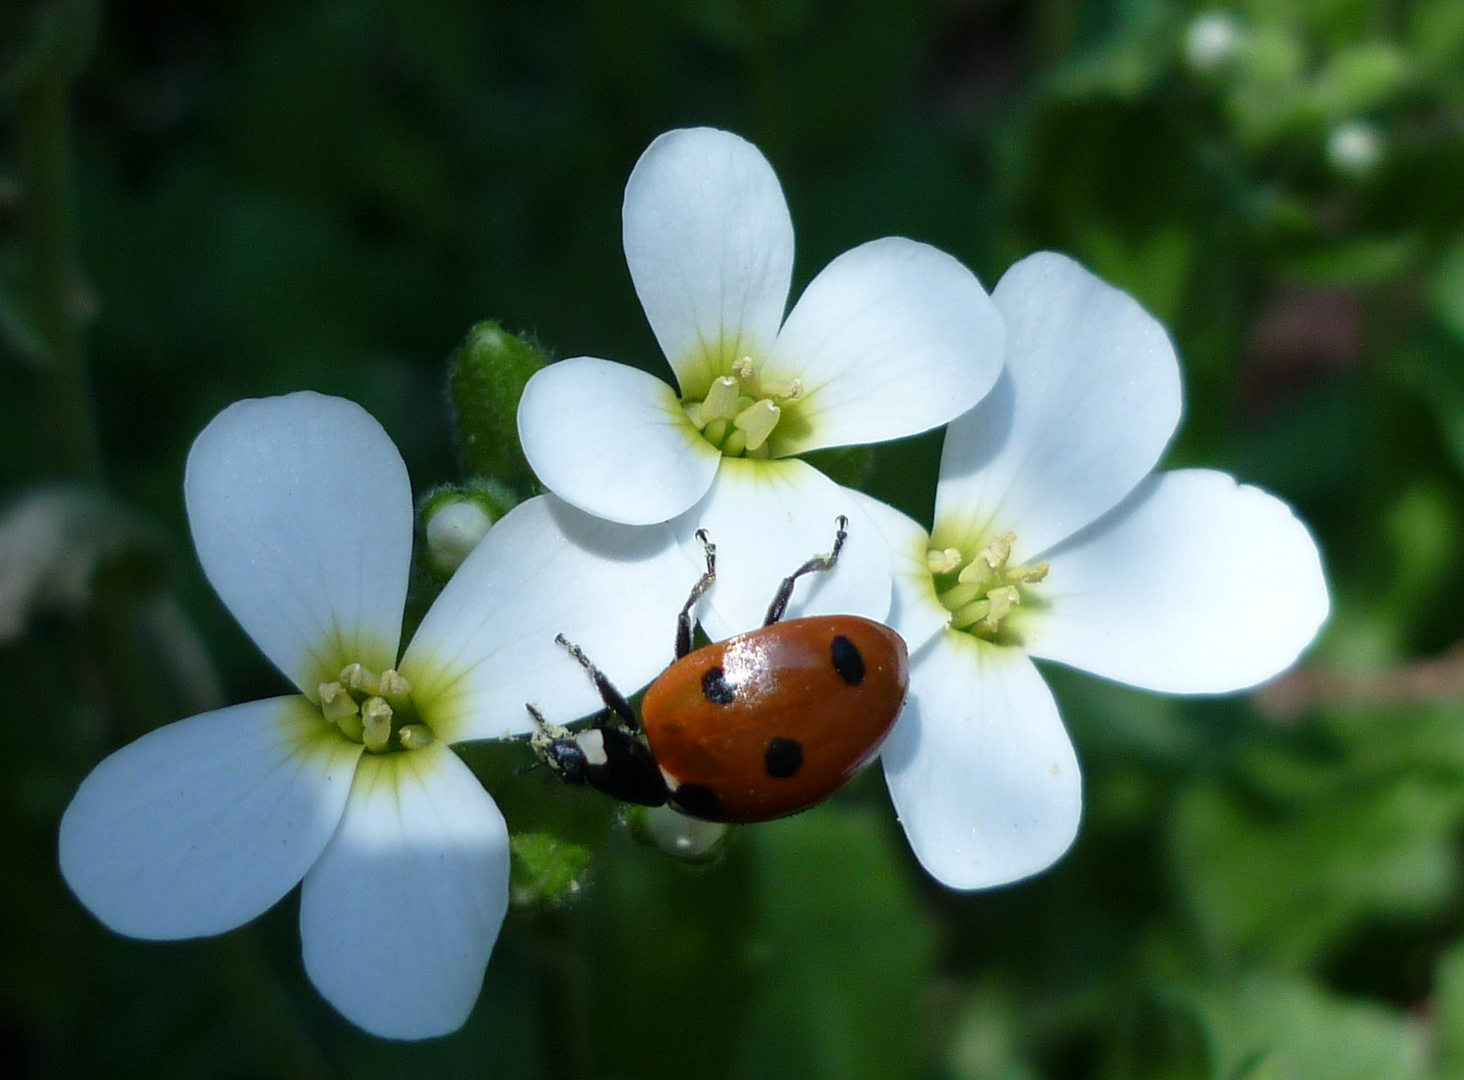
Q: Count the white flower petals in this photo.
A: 12